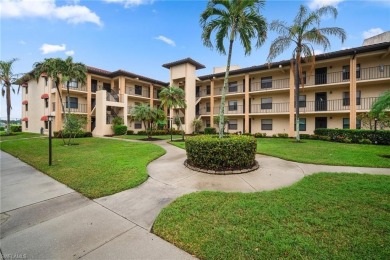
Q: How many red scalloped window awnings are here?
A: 6